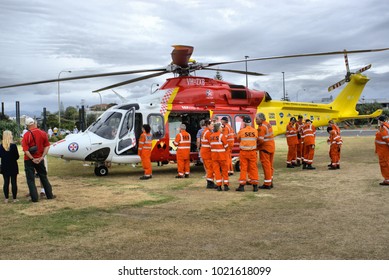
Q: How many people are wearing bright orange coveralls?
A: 13